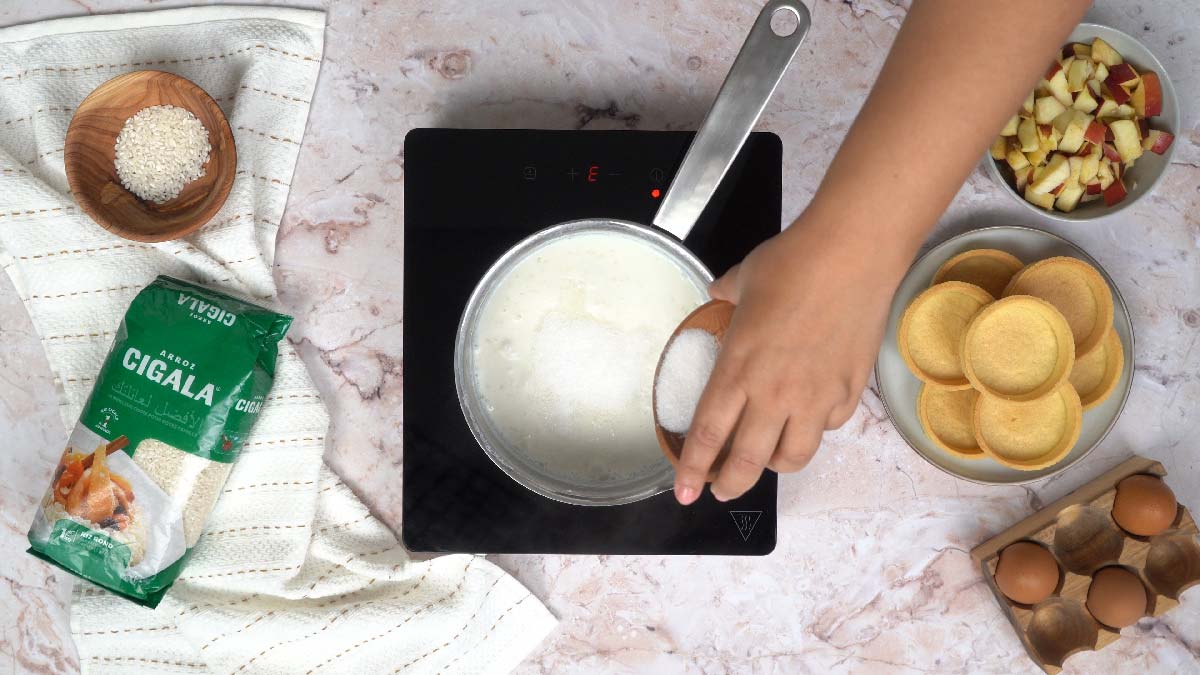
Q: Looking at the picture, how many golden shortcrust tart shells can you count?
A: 7